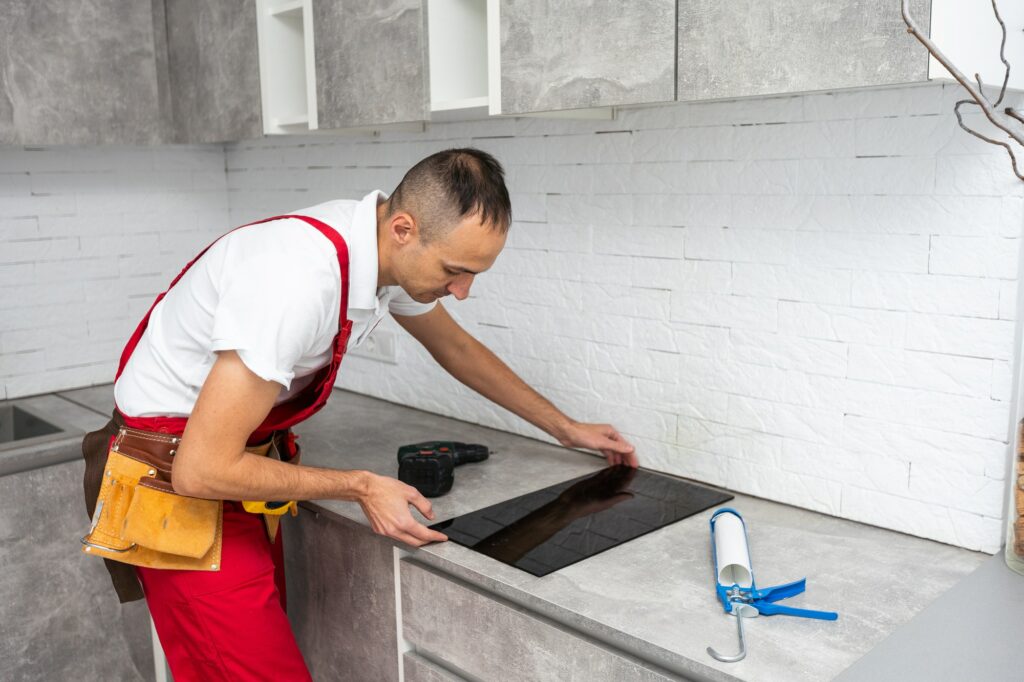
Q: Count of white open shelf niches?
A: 2